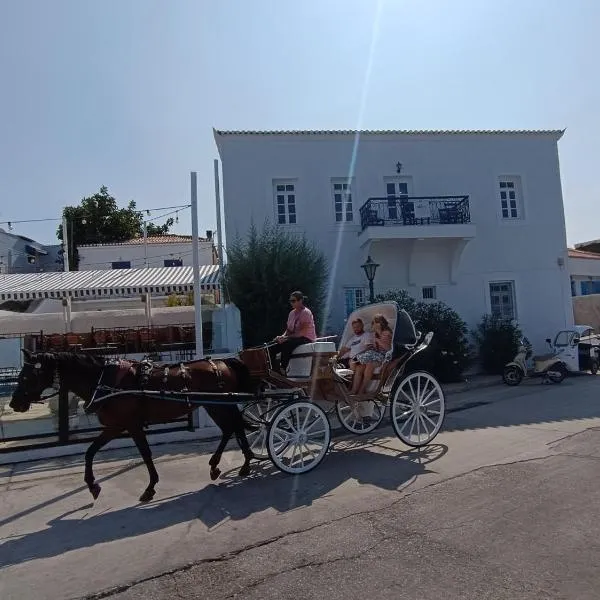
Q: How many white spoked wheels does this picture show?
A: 4